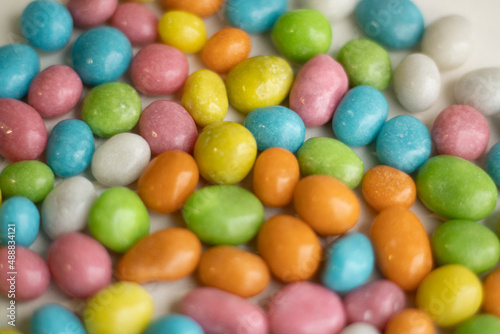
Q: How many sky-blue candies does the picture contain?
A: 14